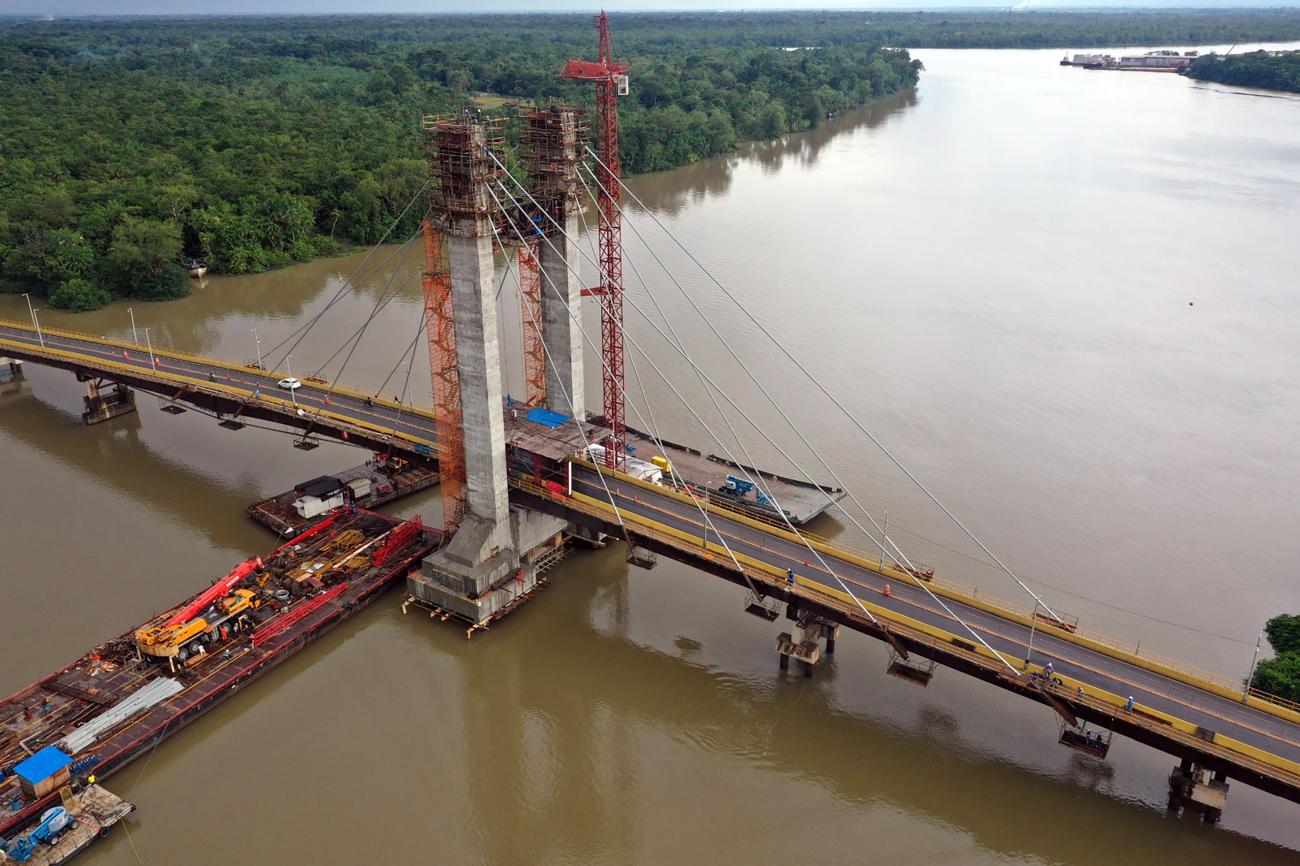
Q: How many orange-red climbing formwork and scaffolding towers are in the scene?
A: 2